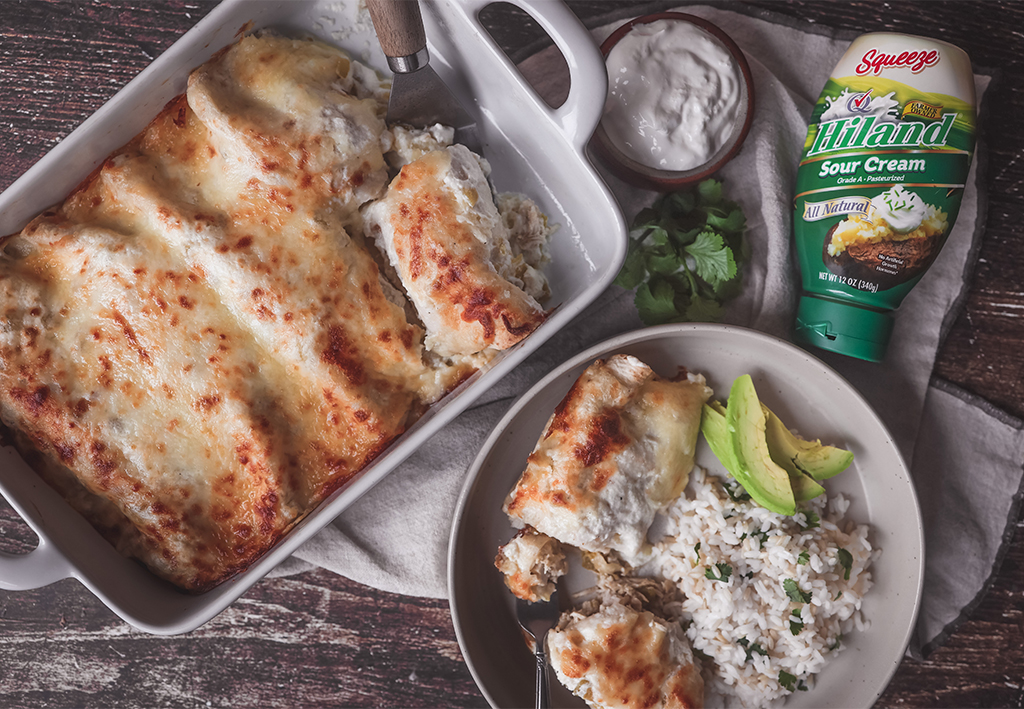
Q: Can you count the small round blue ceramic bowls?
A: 0